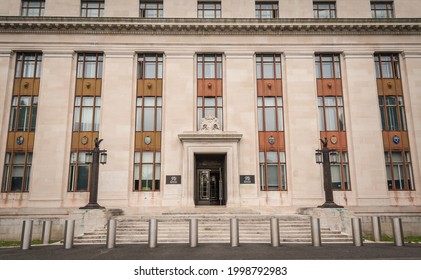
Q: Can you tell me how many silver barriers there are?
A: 12